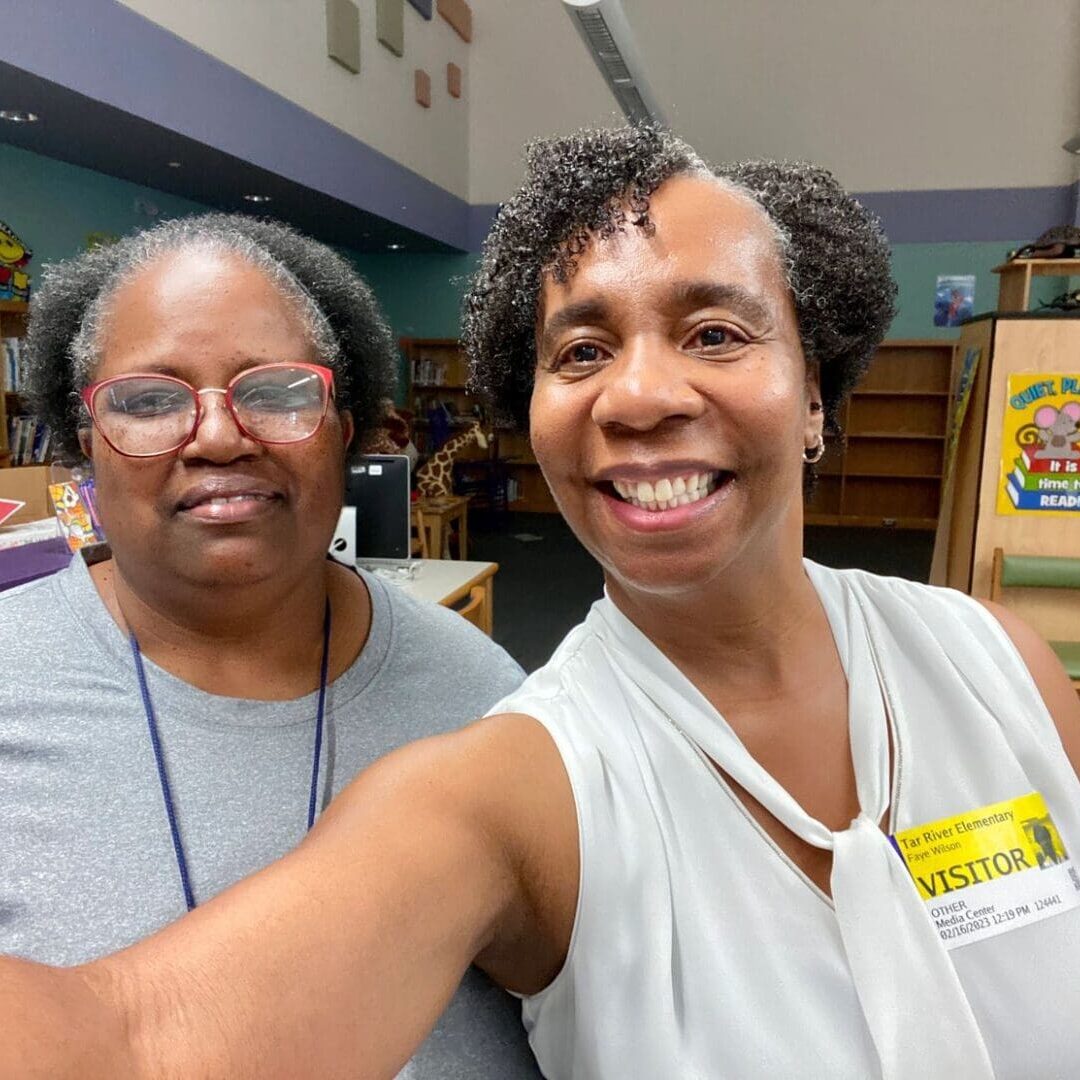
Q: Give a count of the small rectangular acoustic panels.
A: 6